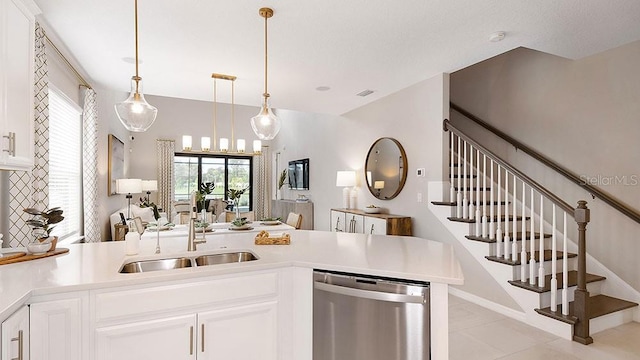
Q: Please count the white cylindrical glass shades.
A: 5